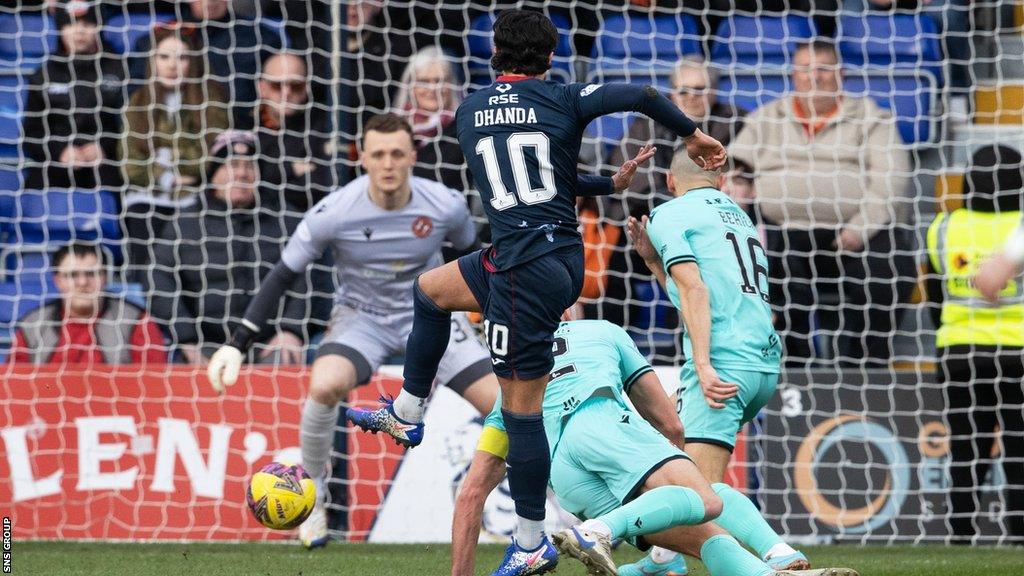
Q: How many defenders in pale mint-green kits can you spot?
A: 2